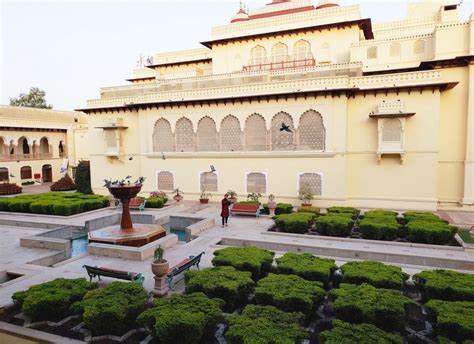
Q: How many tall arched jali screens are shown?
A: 7